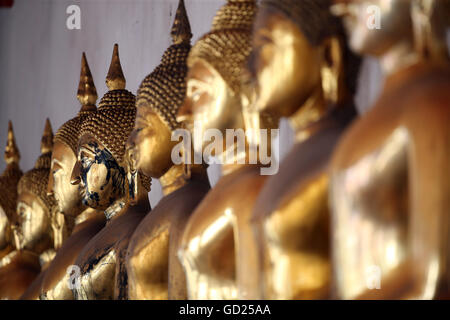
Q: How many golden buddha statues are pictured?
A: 8